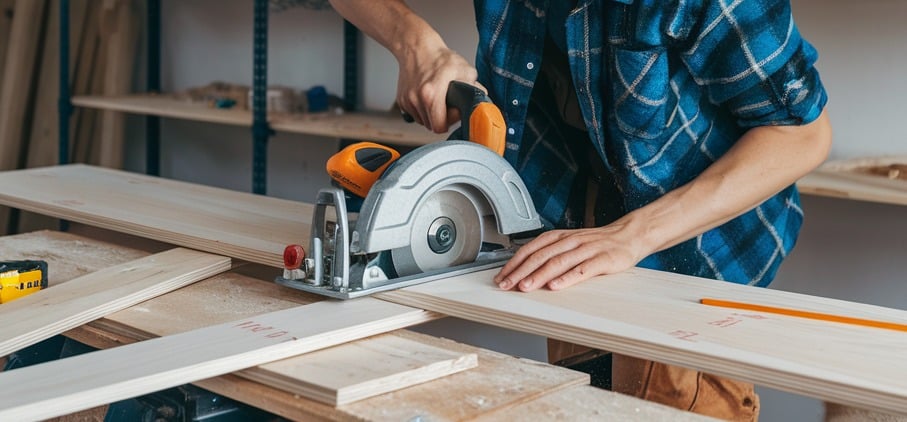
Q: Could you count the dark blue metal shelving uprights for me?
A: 4